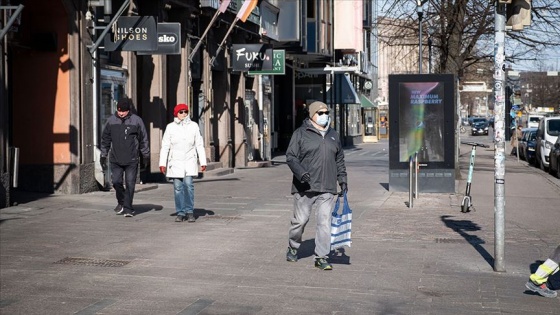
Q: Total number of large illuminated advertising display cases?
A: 1